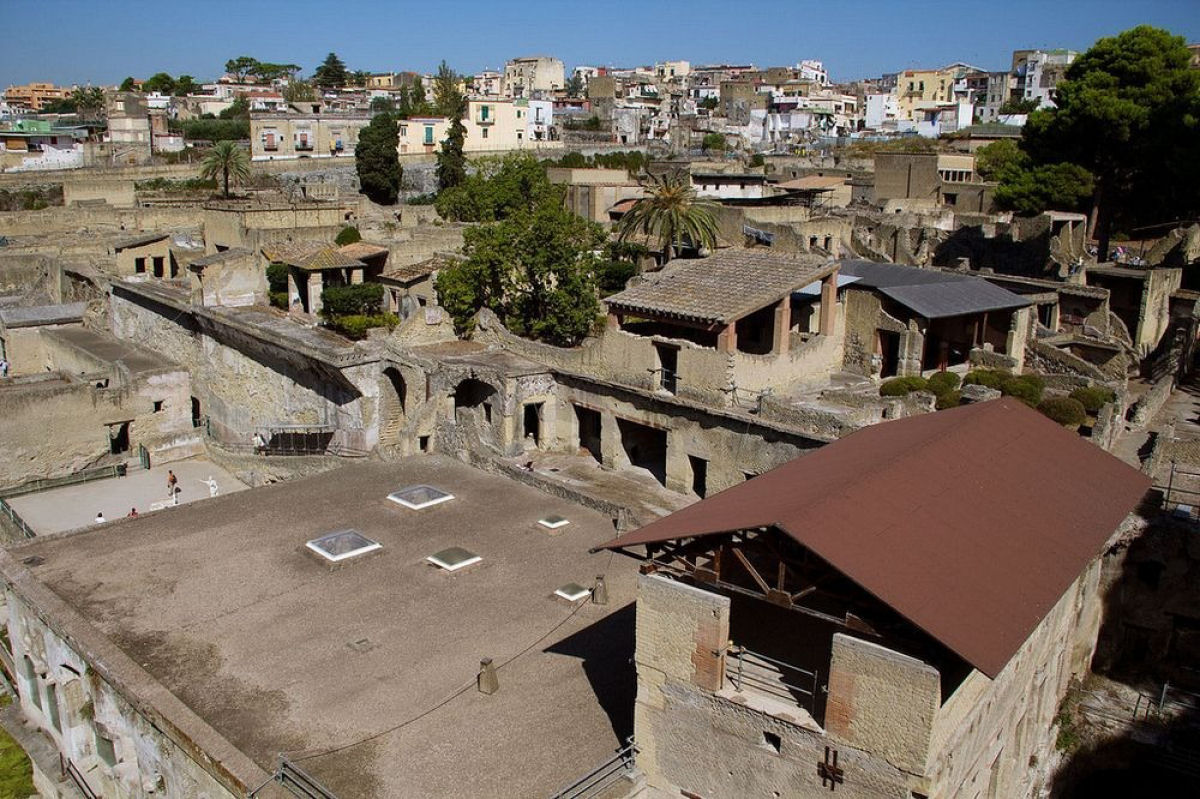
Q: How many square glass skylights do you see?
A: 5